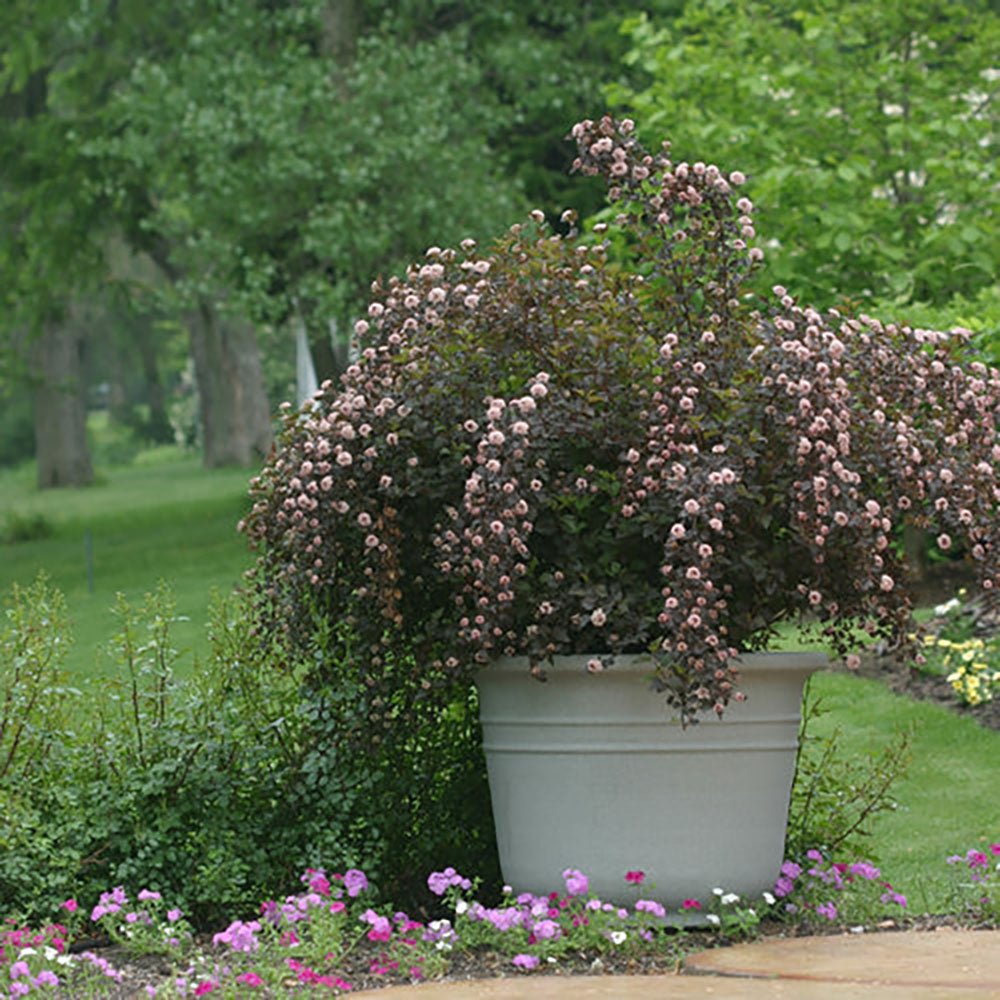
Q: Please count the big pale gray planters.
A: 1